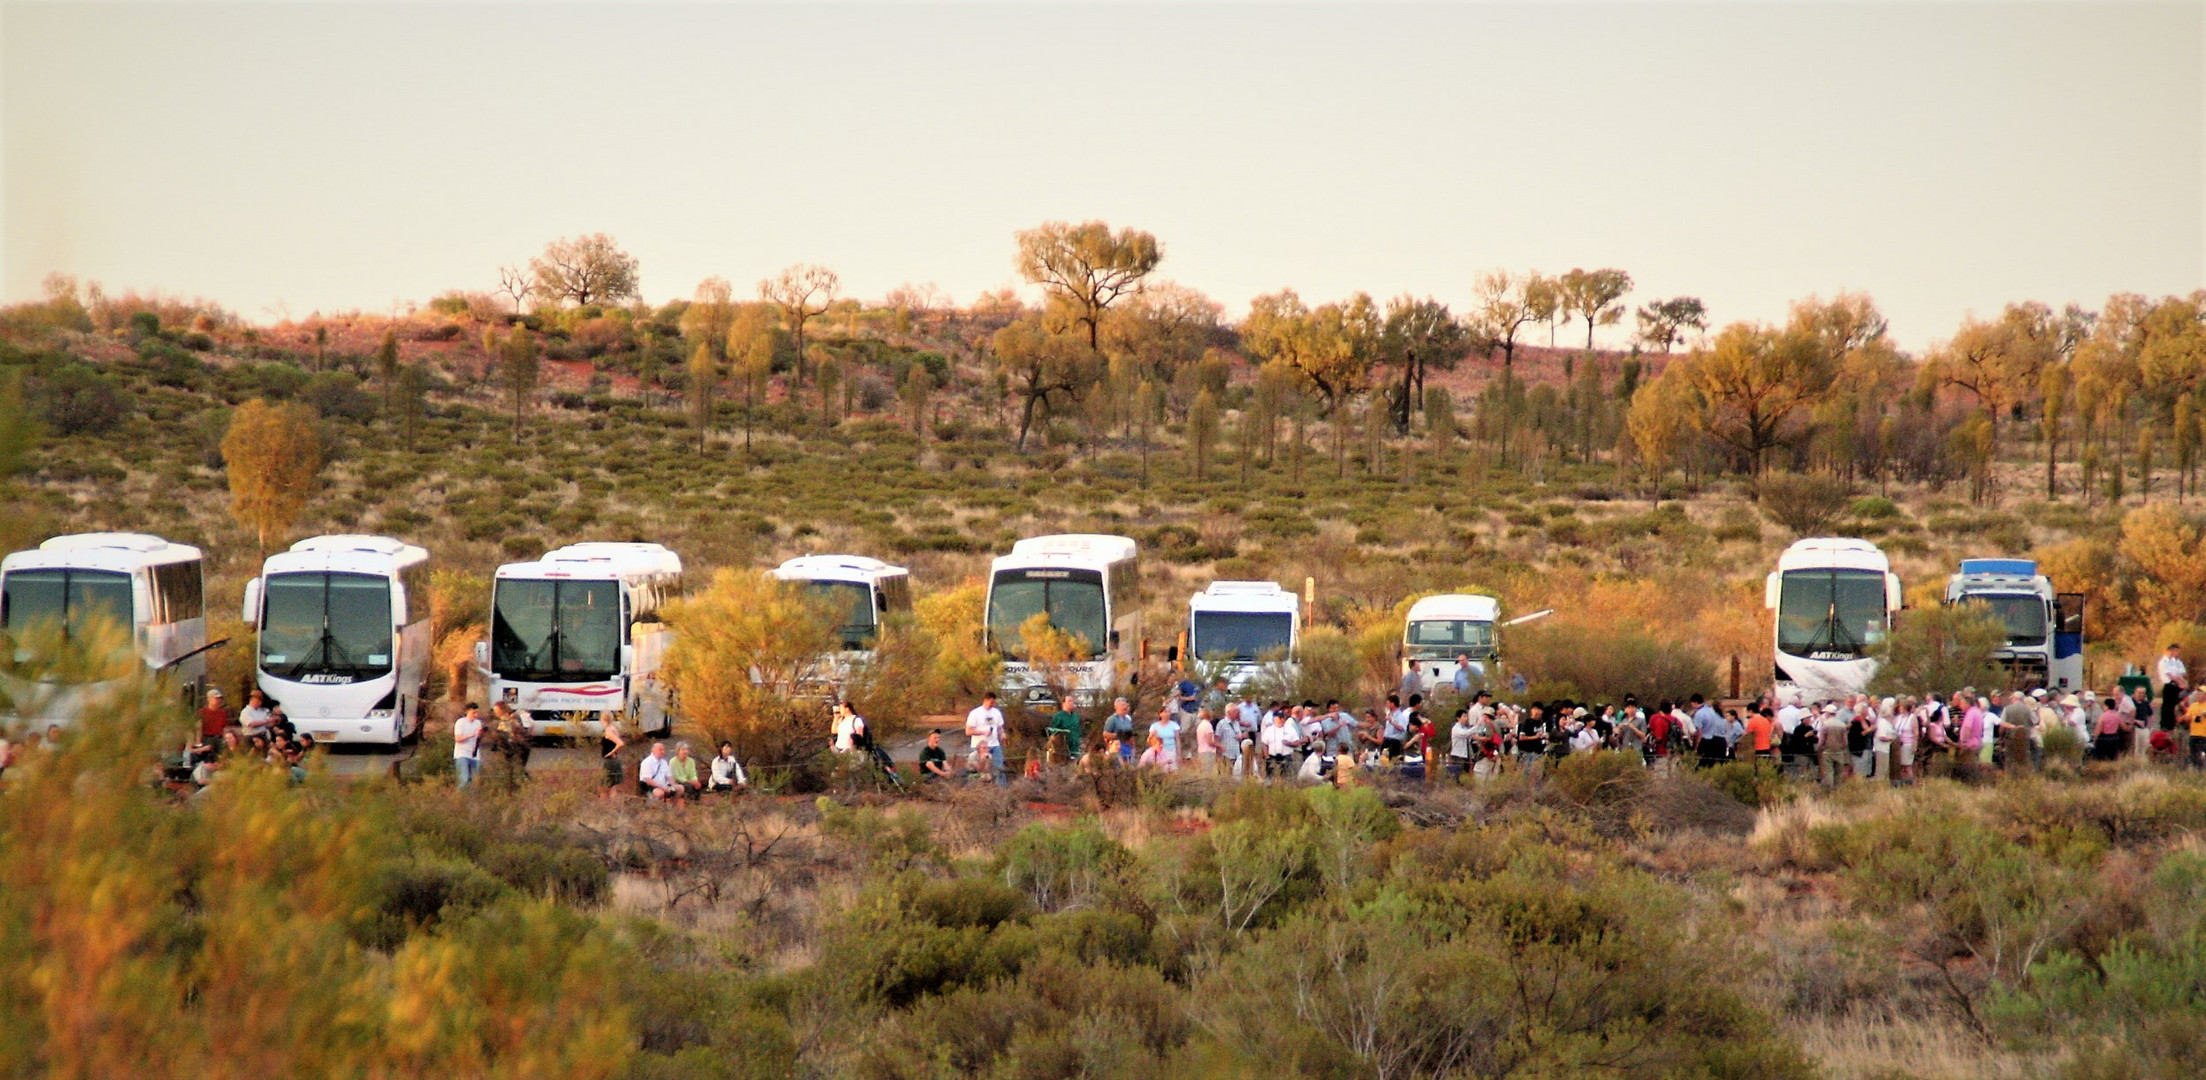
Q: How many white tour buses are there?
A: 9